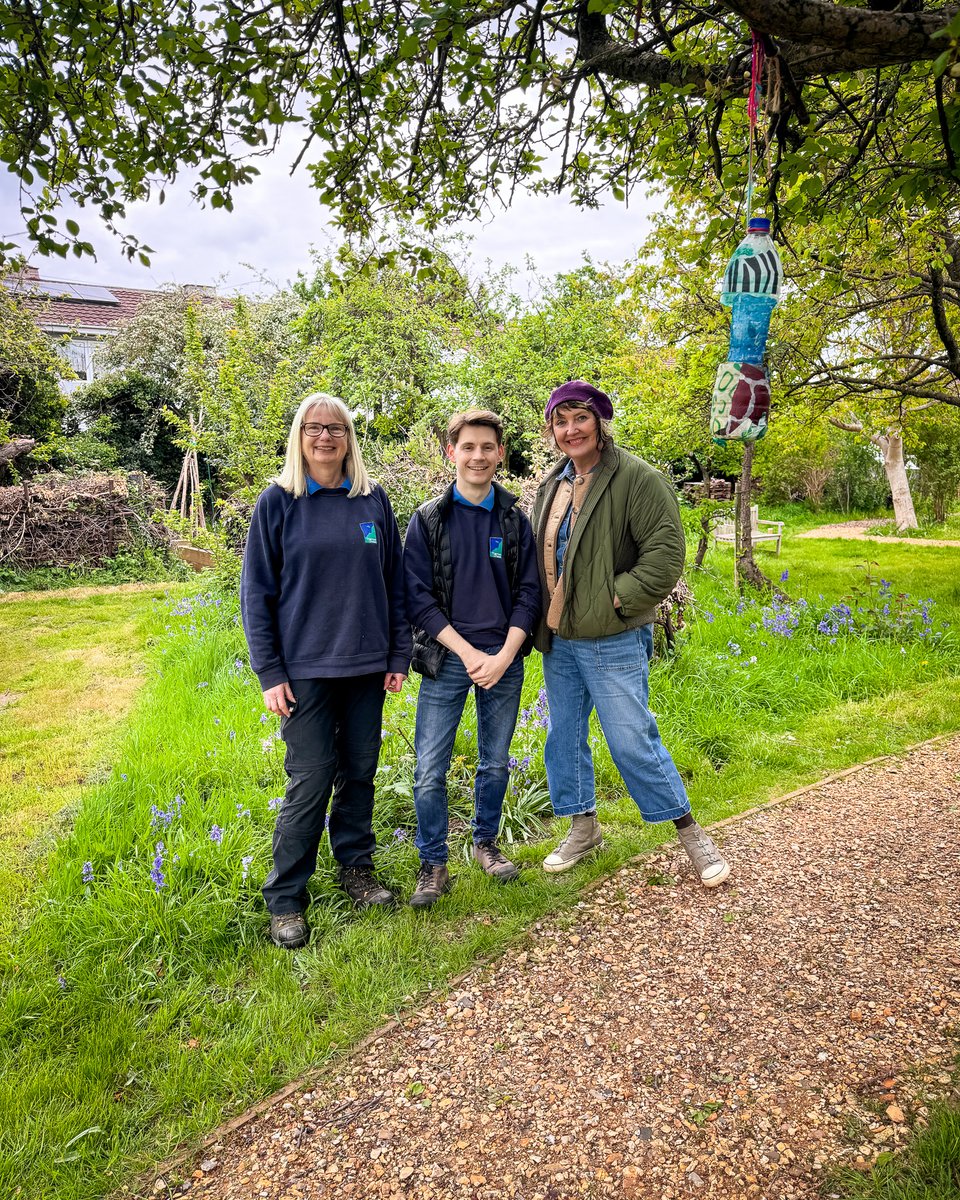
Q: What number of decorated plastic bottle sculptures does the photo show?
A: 1